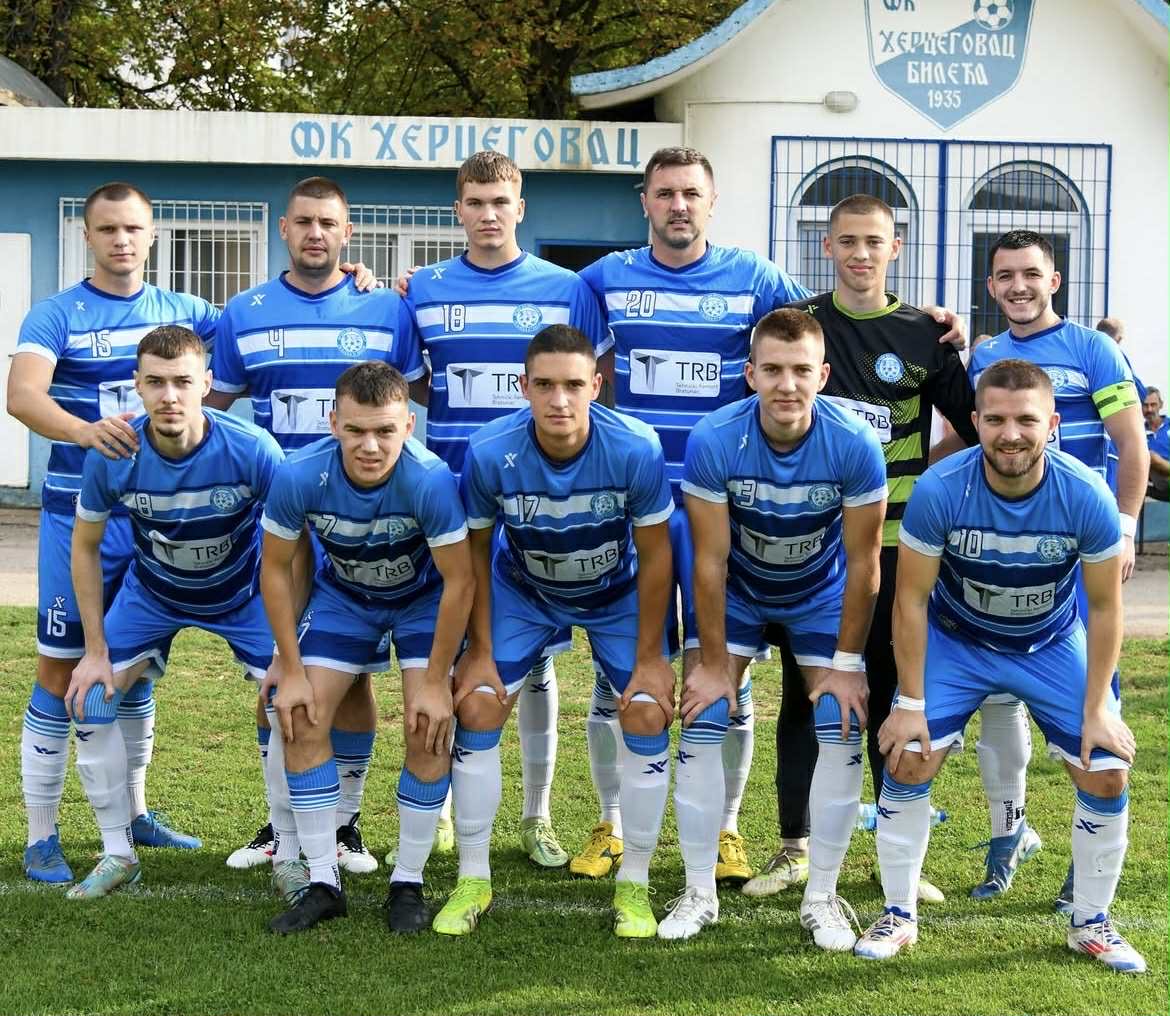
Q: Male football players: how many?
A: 11